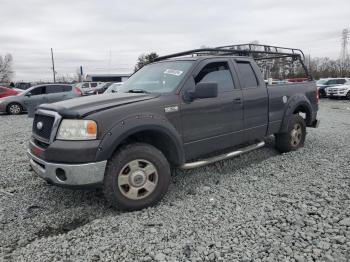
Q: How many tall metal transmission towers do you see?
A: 1